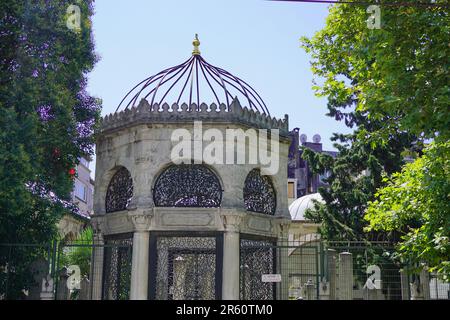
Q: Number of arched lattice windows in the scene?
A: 3